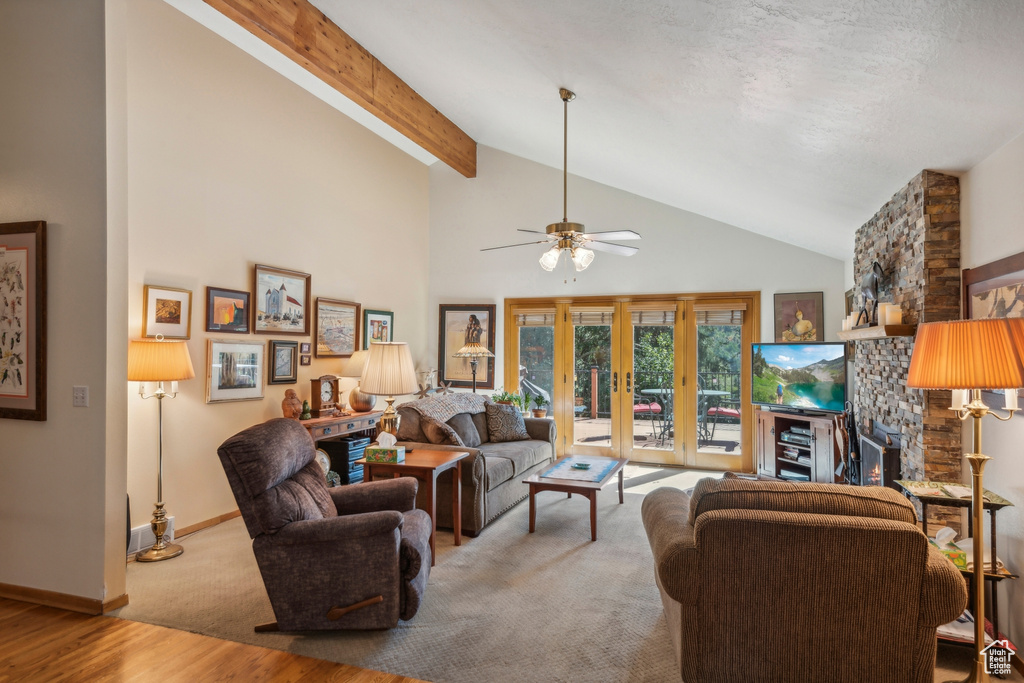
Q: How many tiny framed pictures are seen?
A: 2